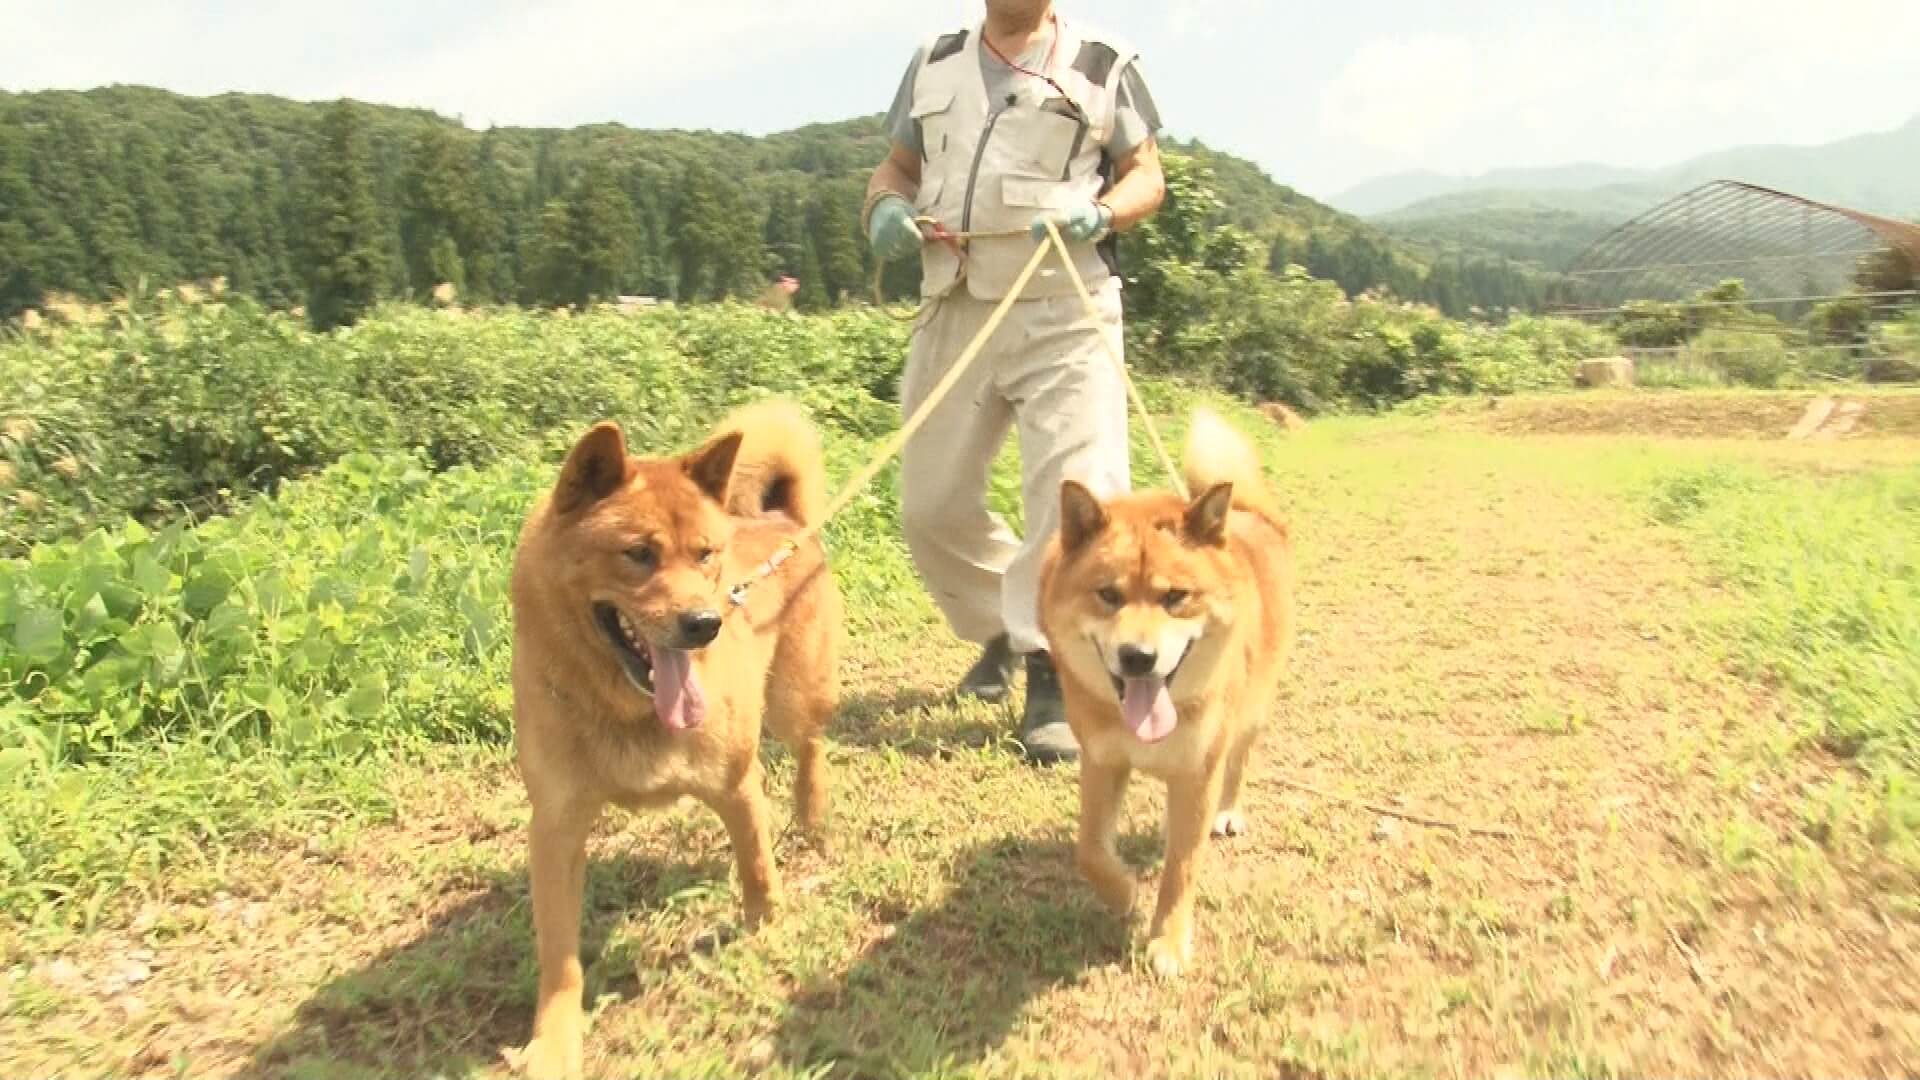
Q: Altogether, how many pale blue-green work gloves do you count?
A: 2